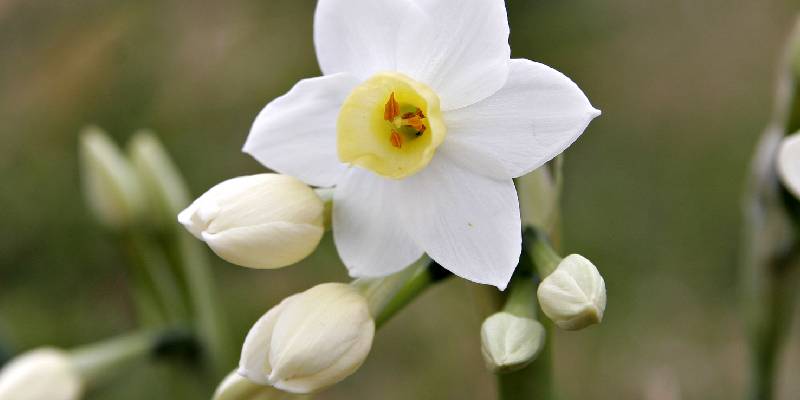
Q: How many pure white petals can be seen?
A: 6